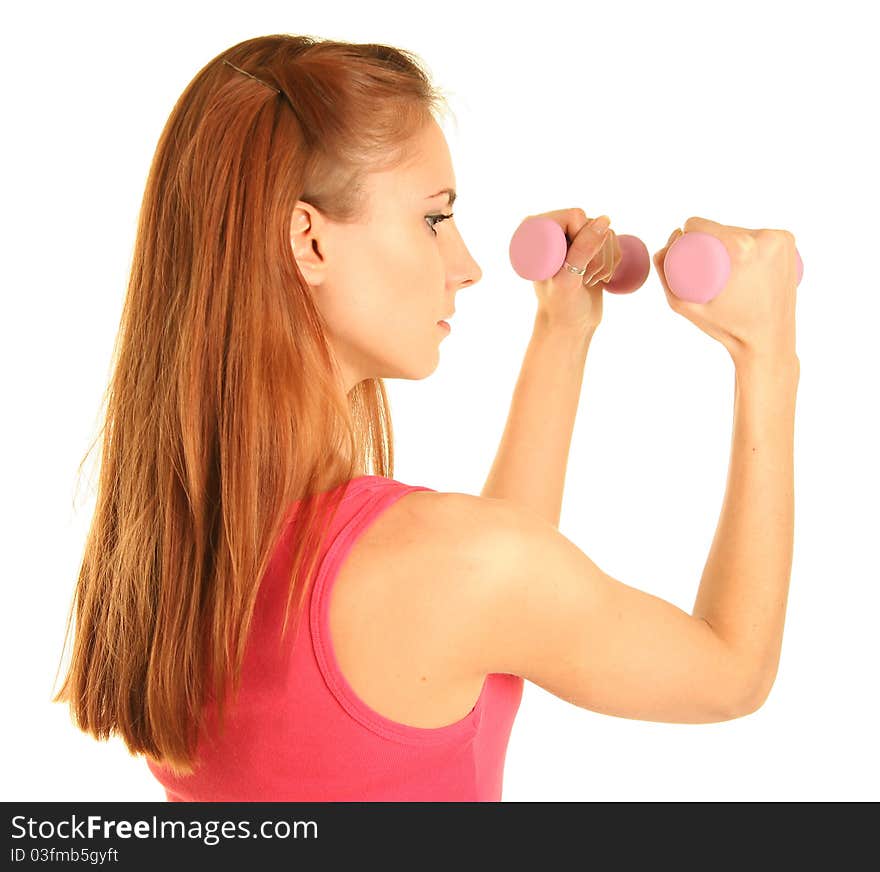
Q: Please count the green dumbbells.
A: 0